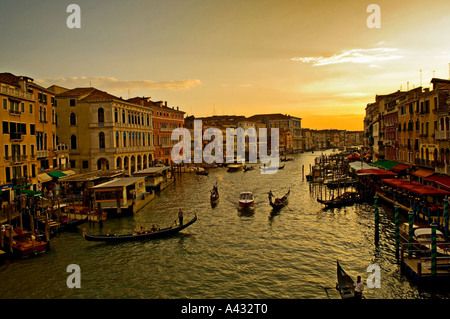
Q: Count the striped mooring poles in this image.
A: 5